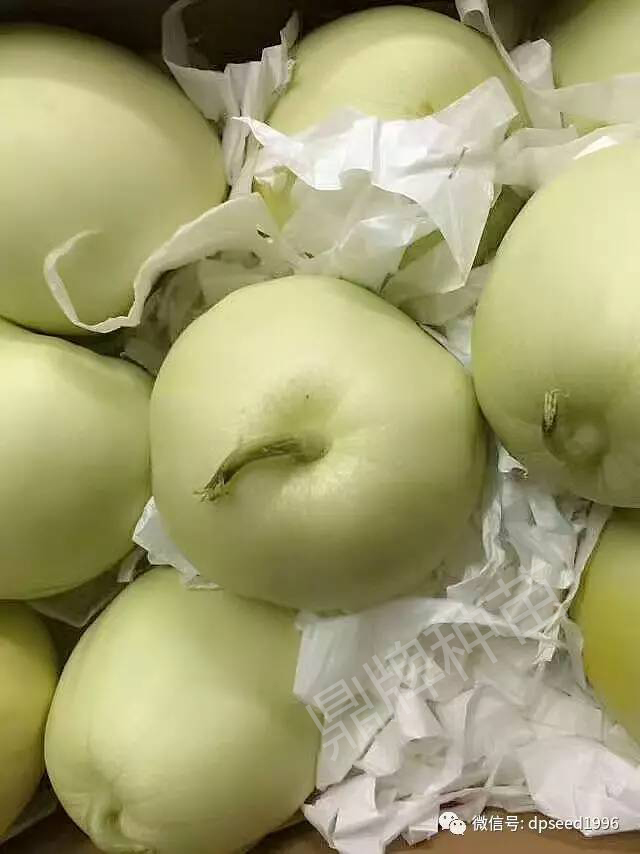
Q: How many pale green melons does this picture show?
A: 9